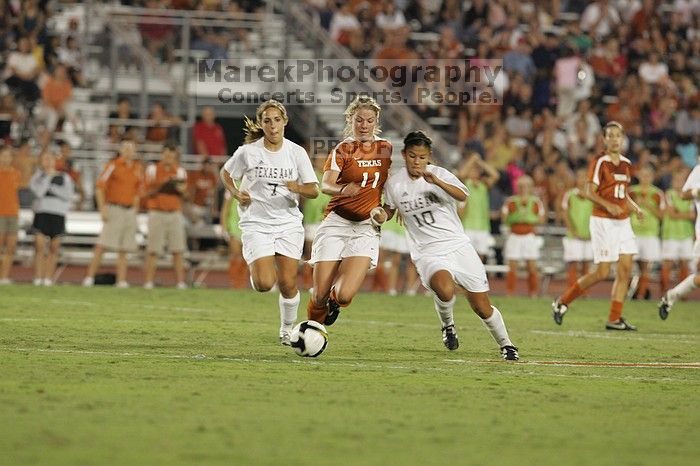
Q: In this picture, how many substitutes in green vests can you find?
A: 8